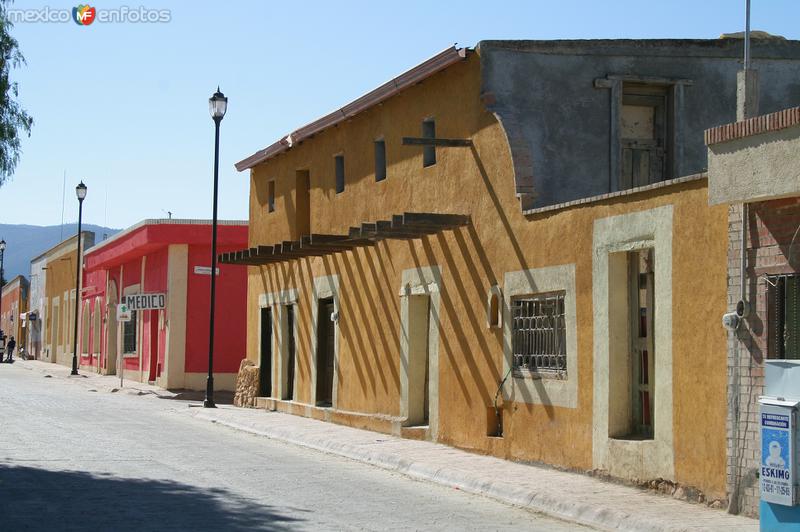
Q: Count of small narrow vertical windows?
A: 4